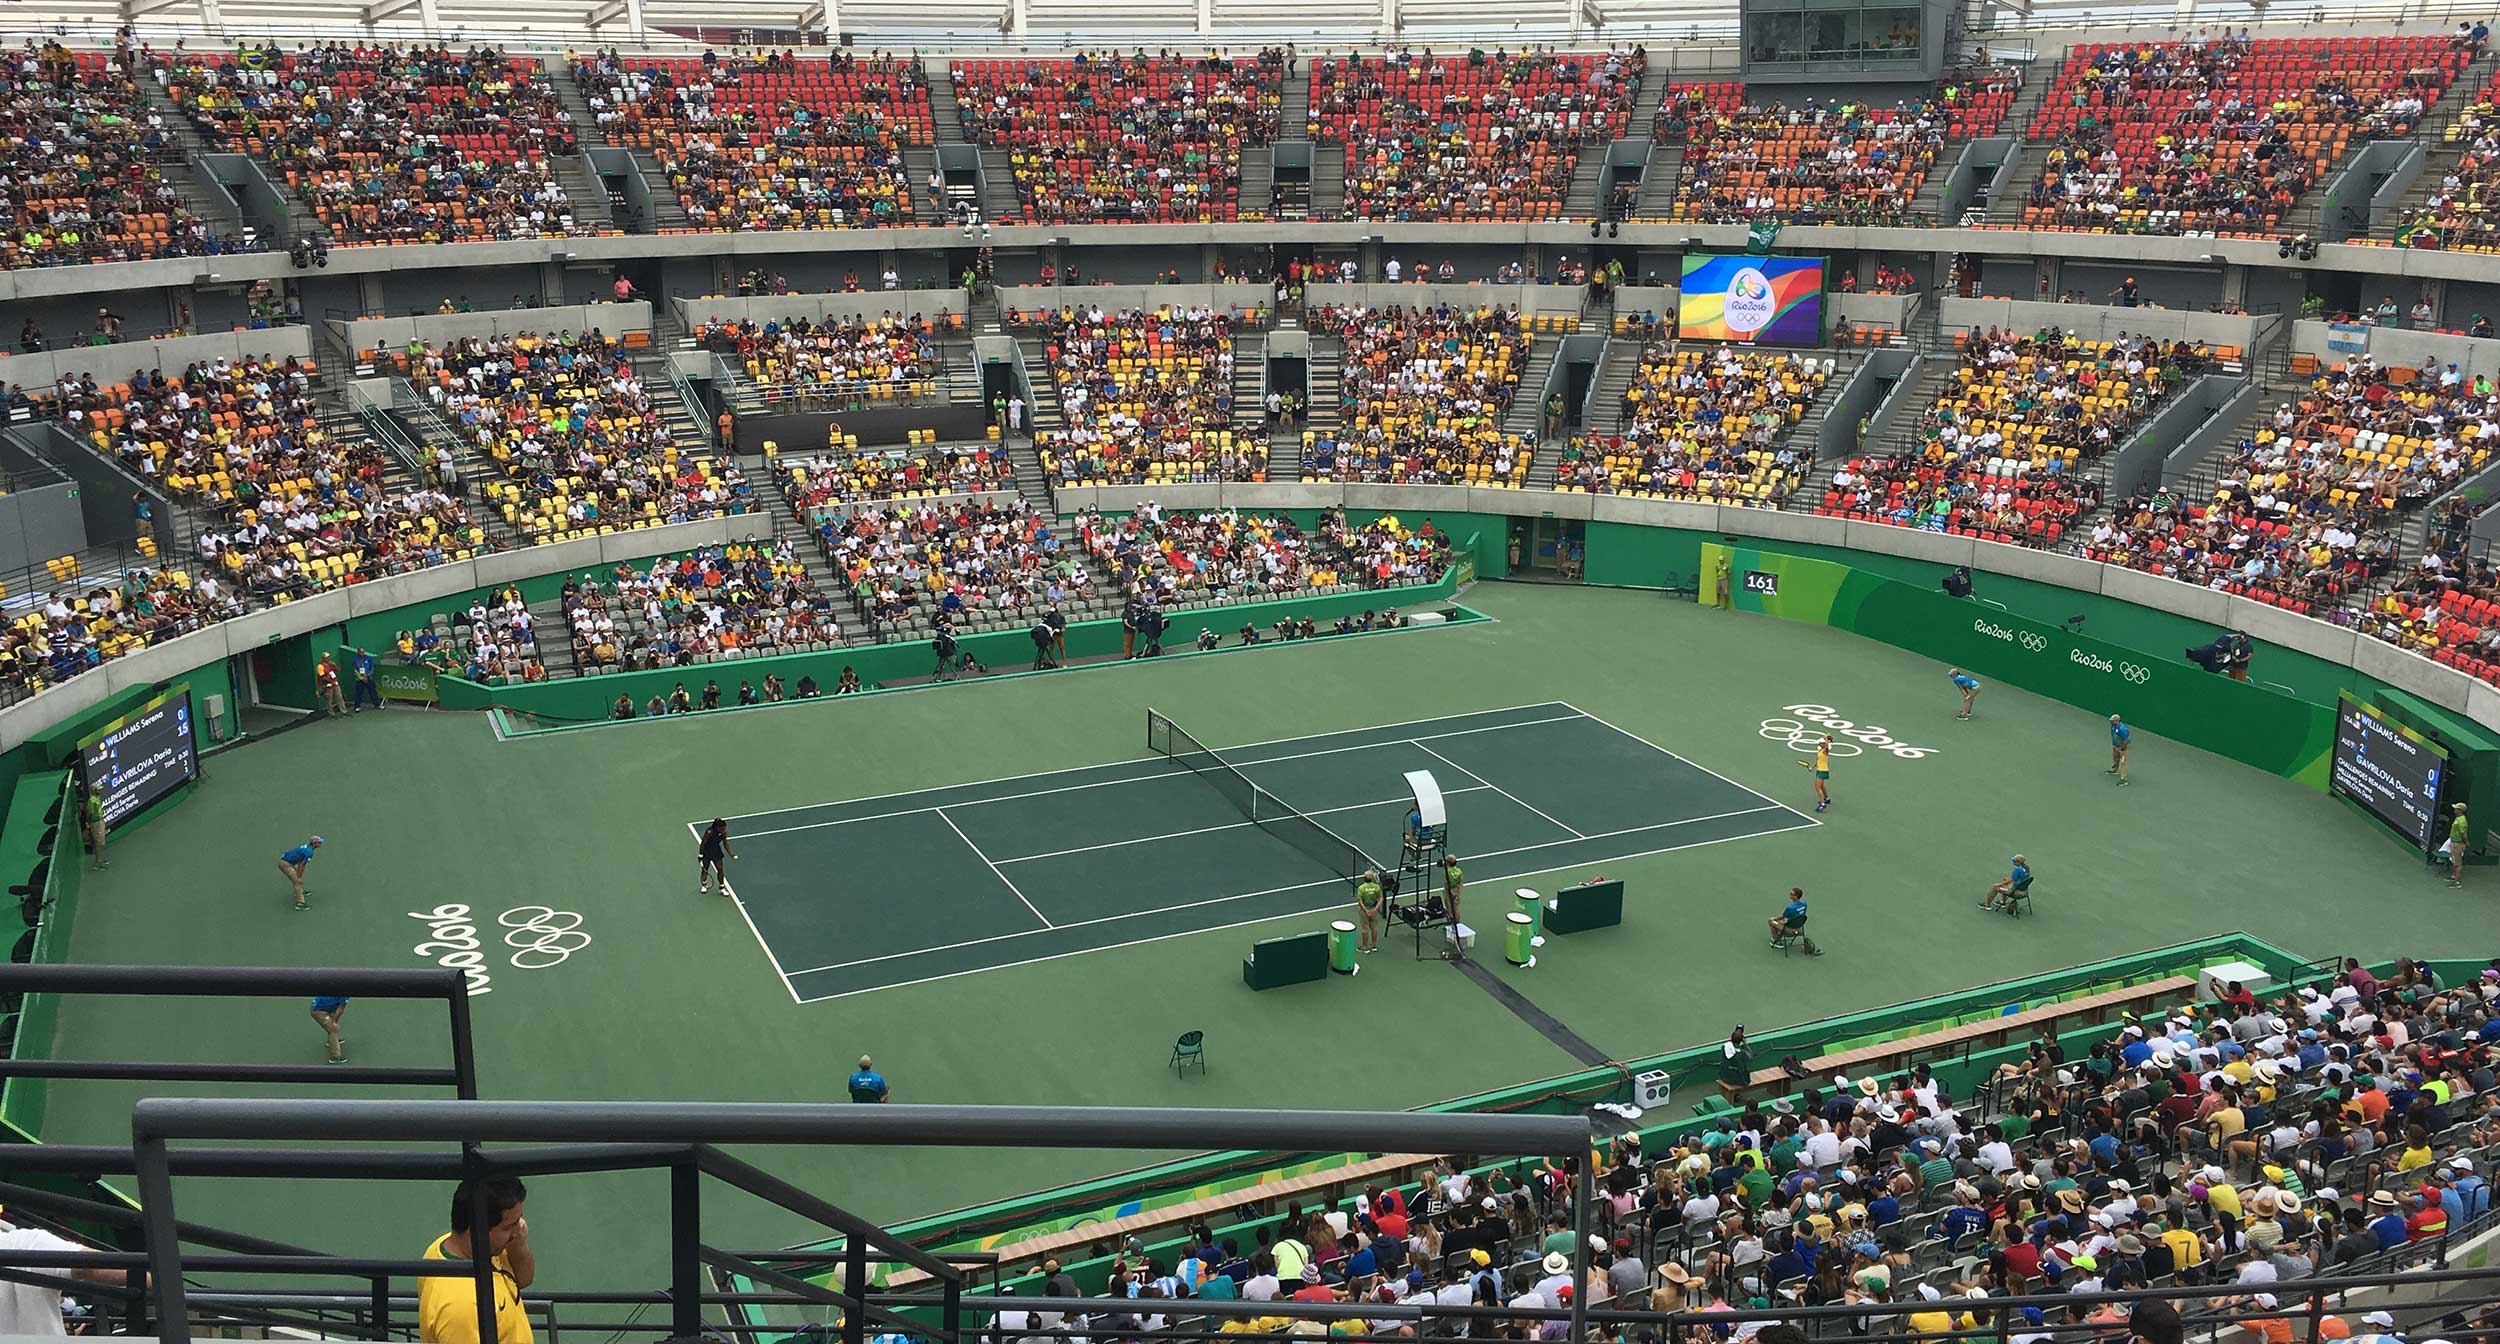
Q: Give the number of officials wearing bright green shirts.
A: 5